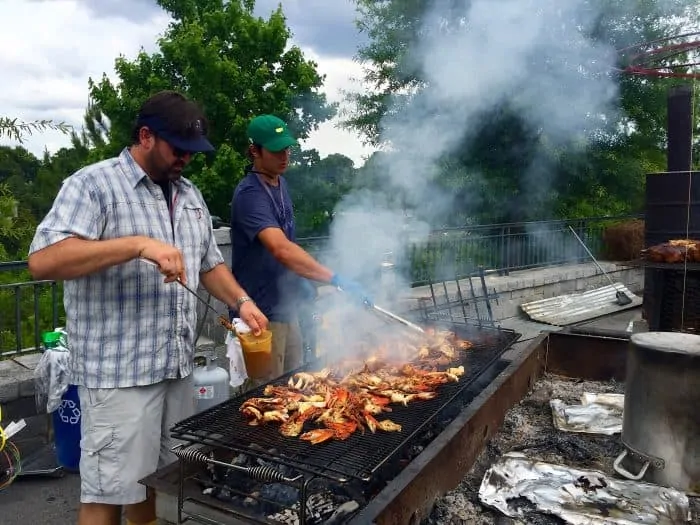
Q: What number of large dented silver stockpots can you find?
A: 1